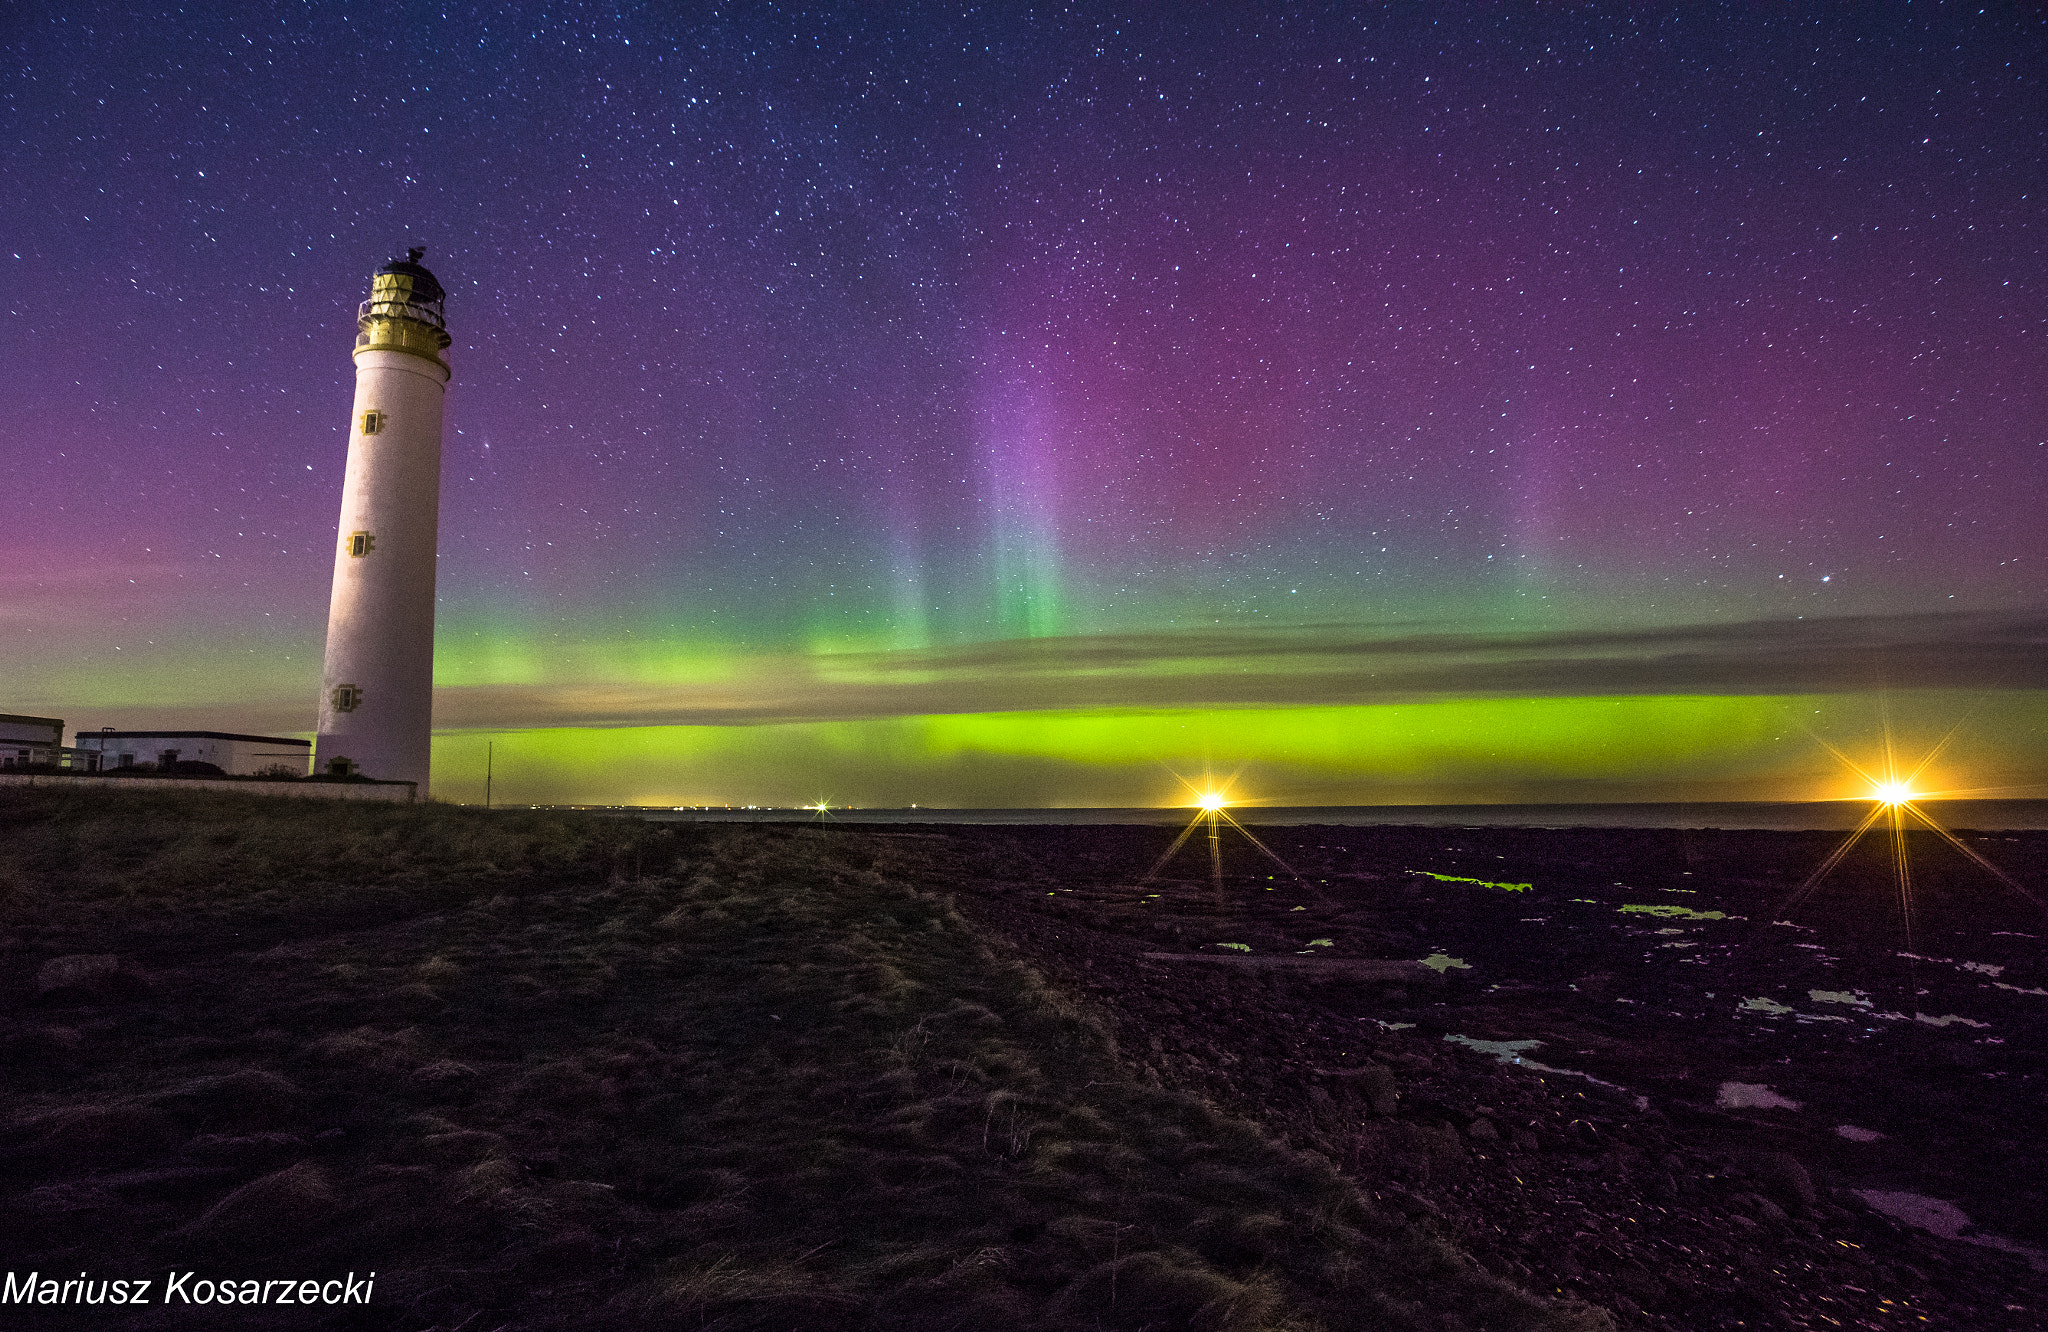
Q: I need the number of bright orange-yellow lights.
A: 2